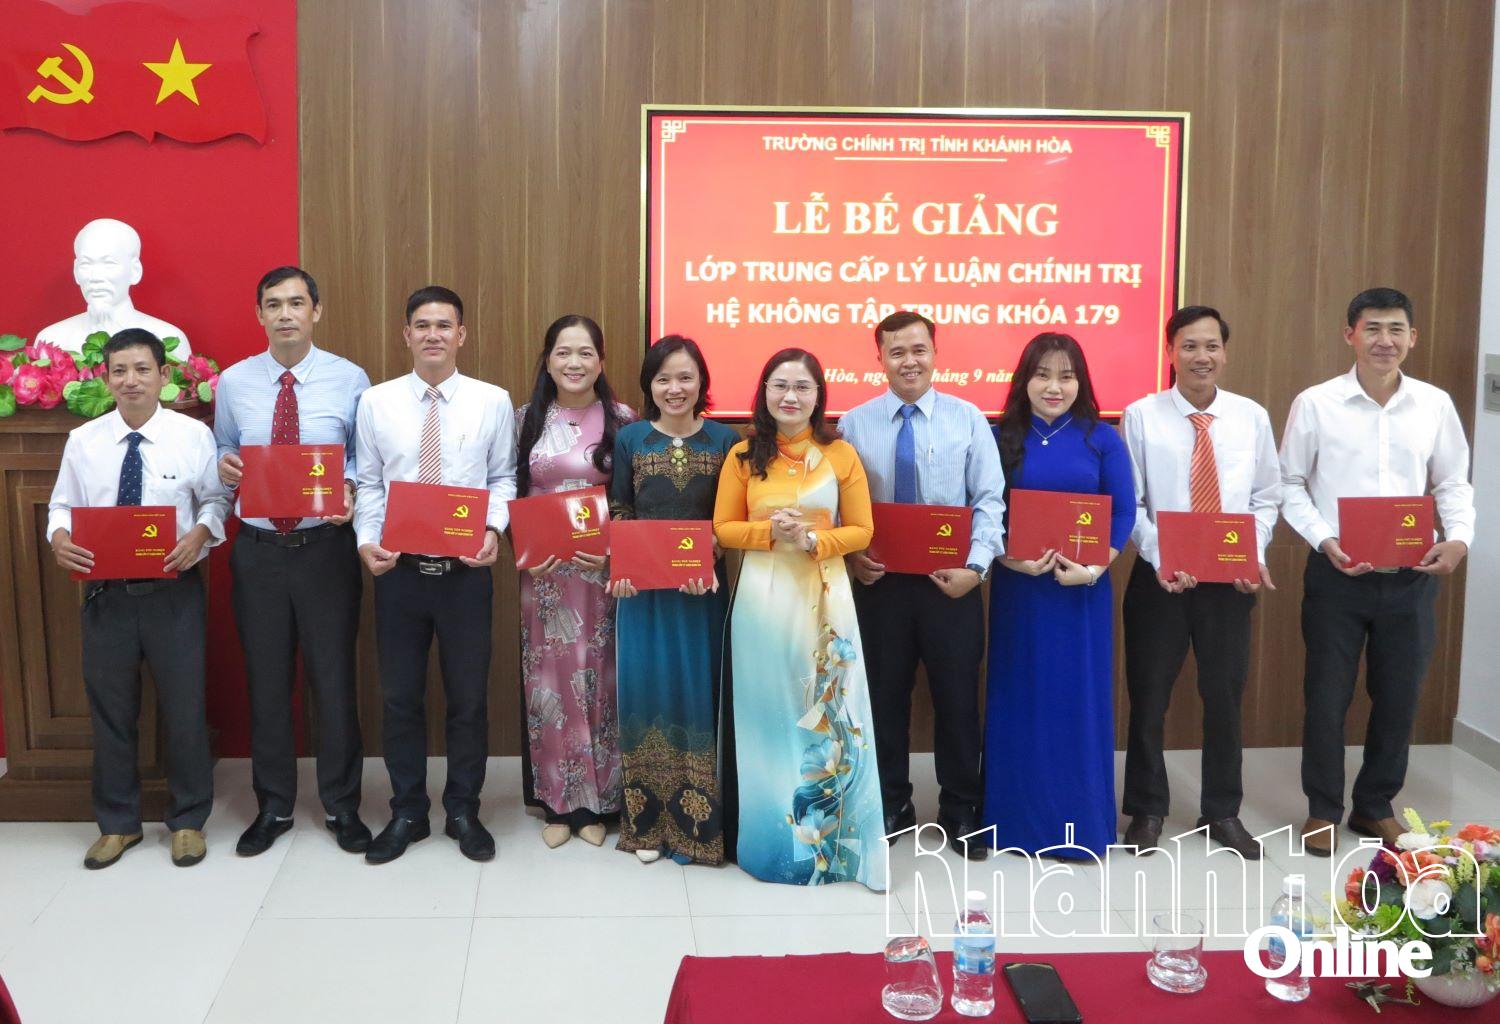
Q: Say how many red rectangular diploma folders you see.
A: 9